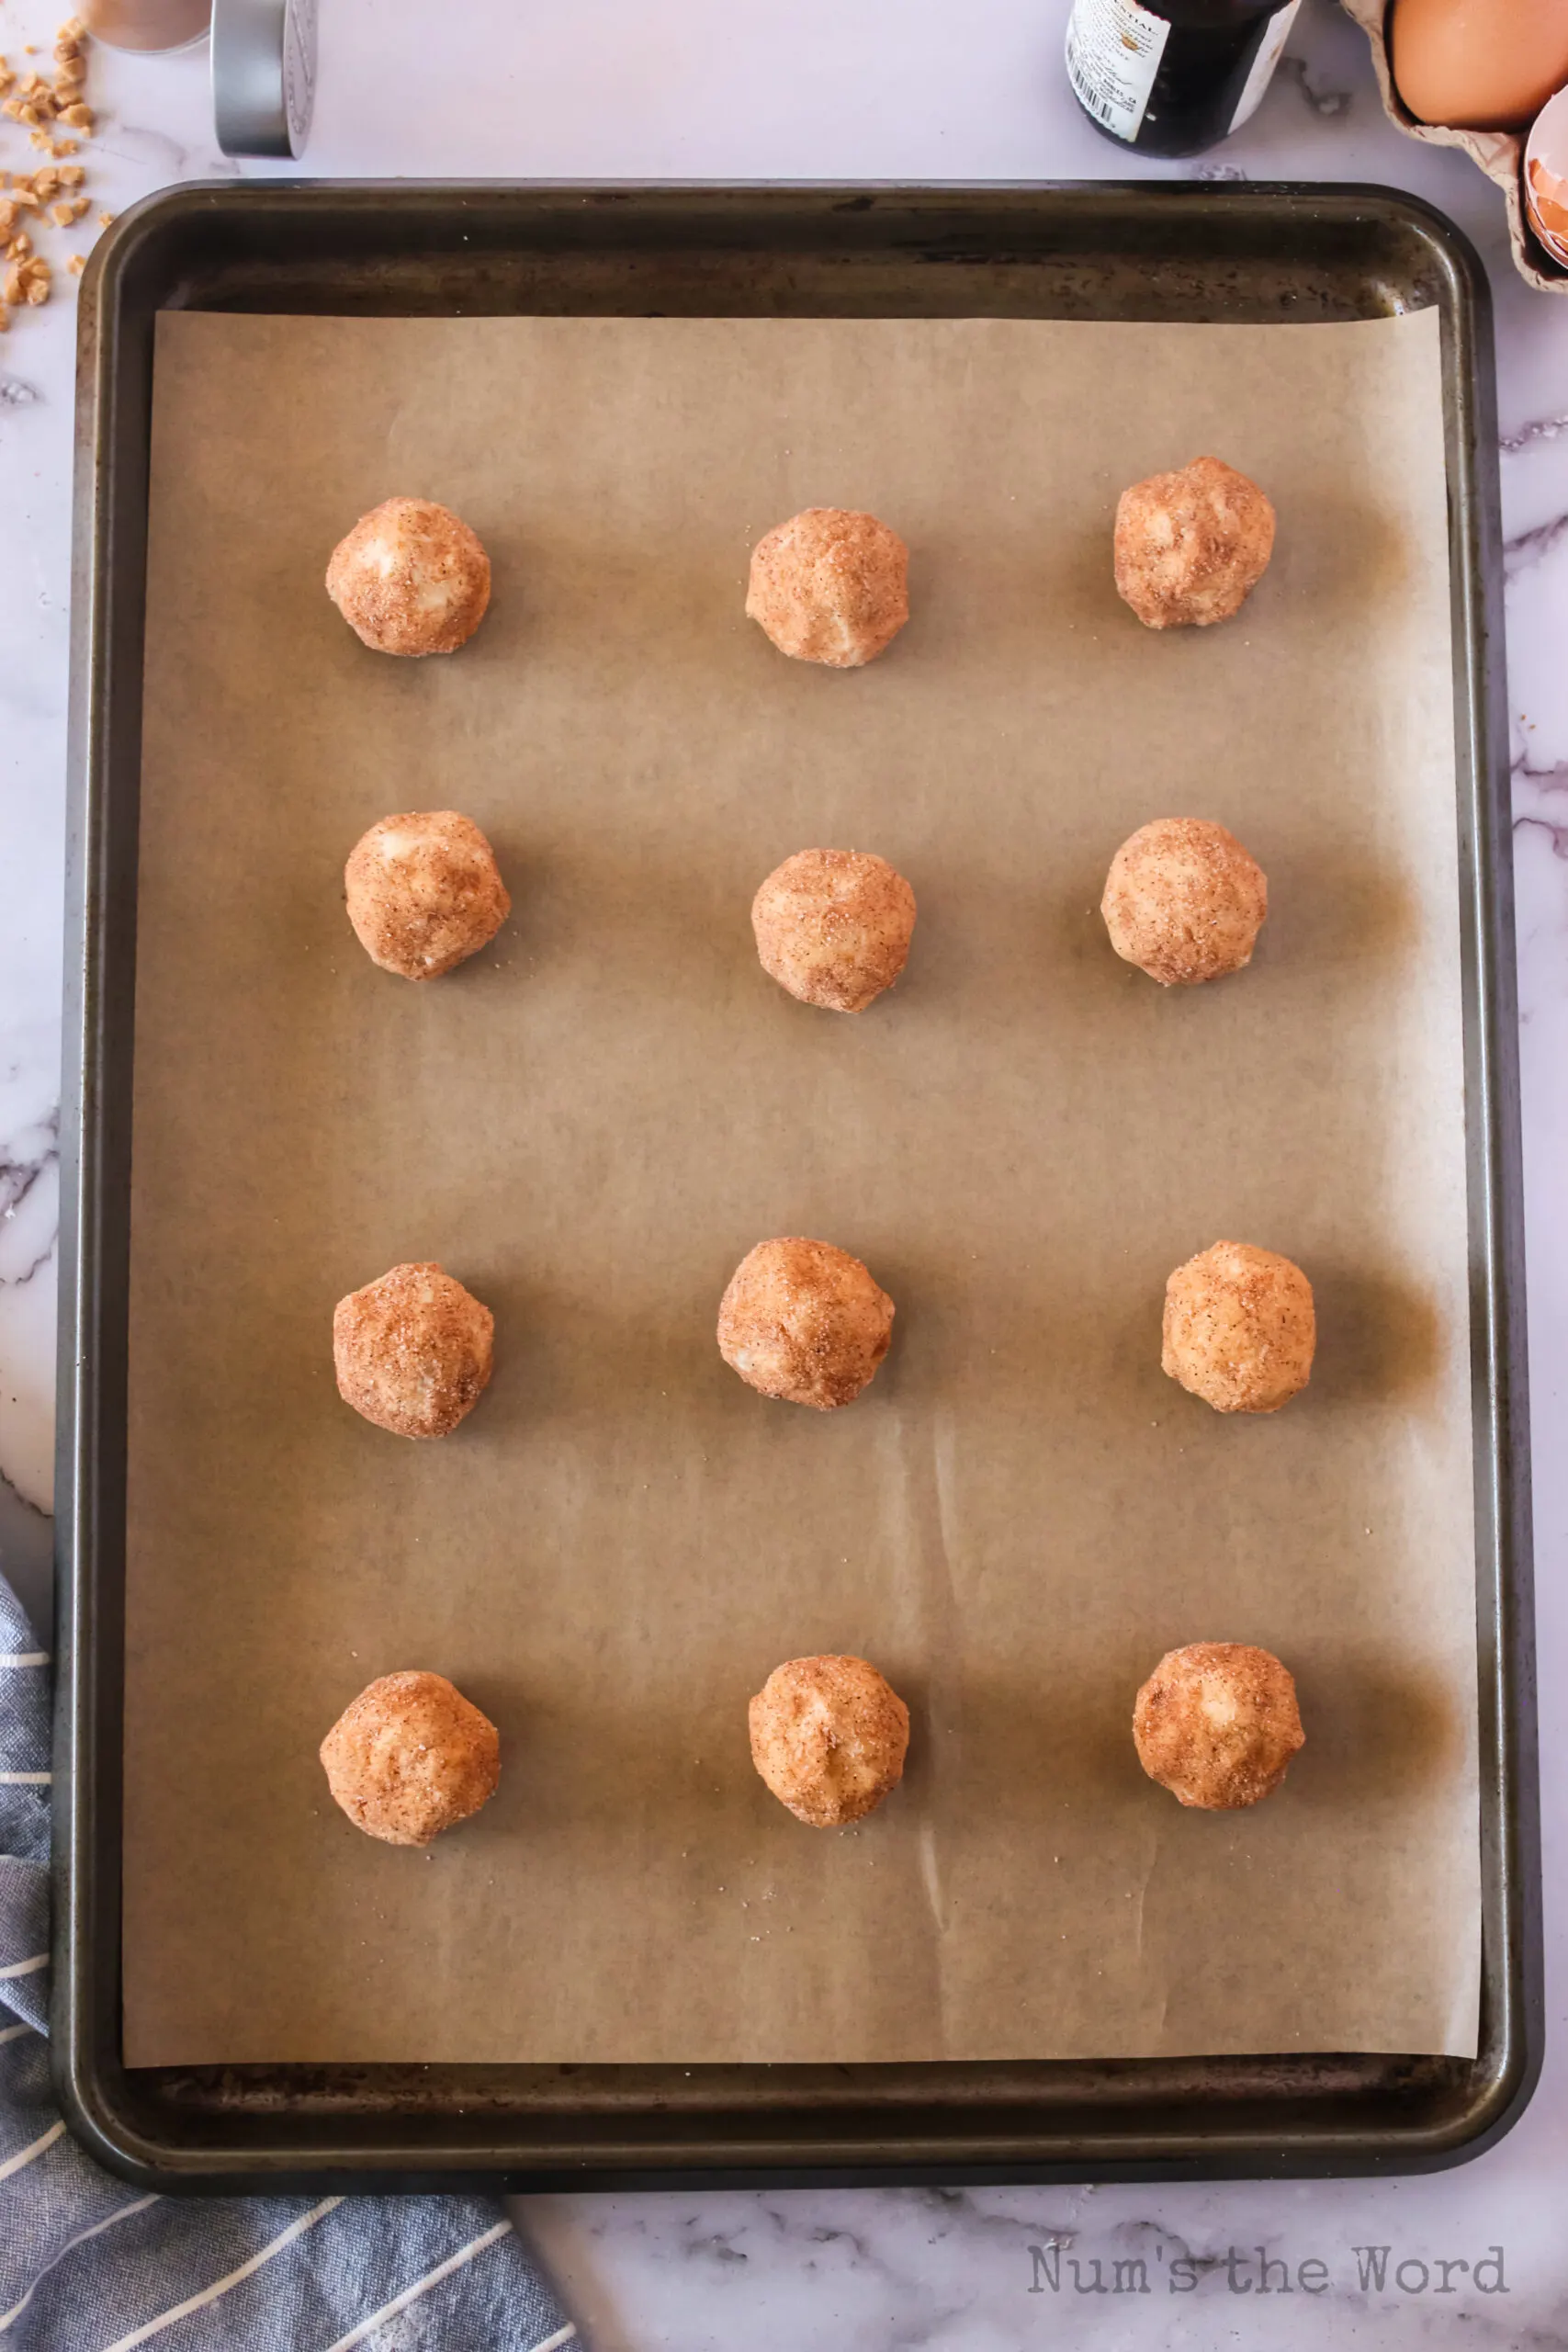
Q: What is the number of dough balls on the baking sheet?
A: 12